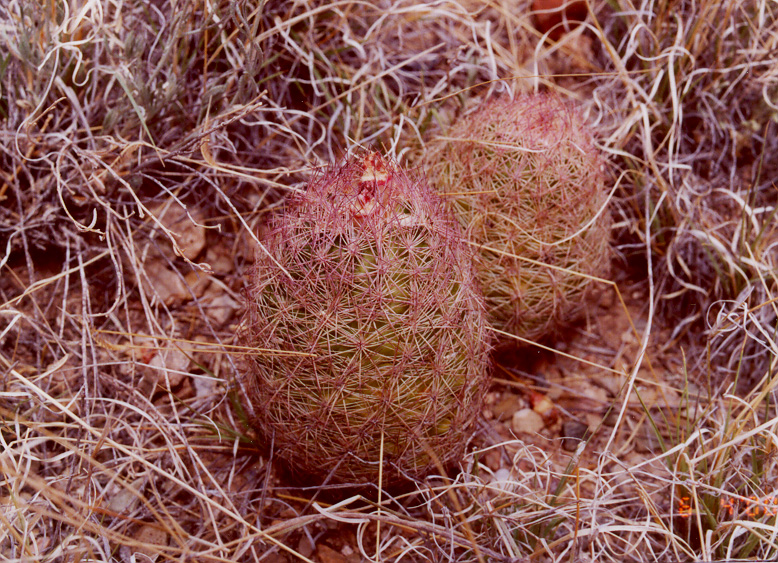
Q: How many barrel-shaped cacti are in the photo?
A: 2